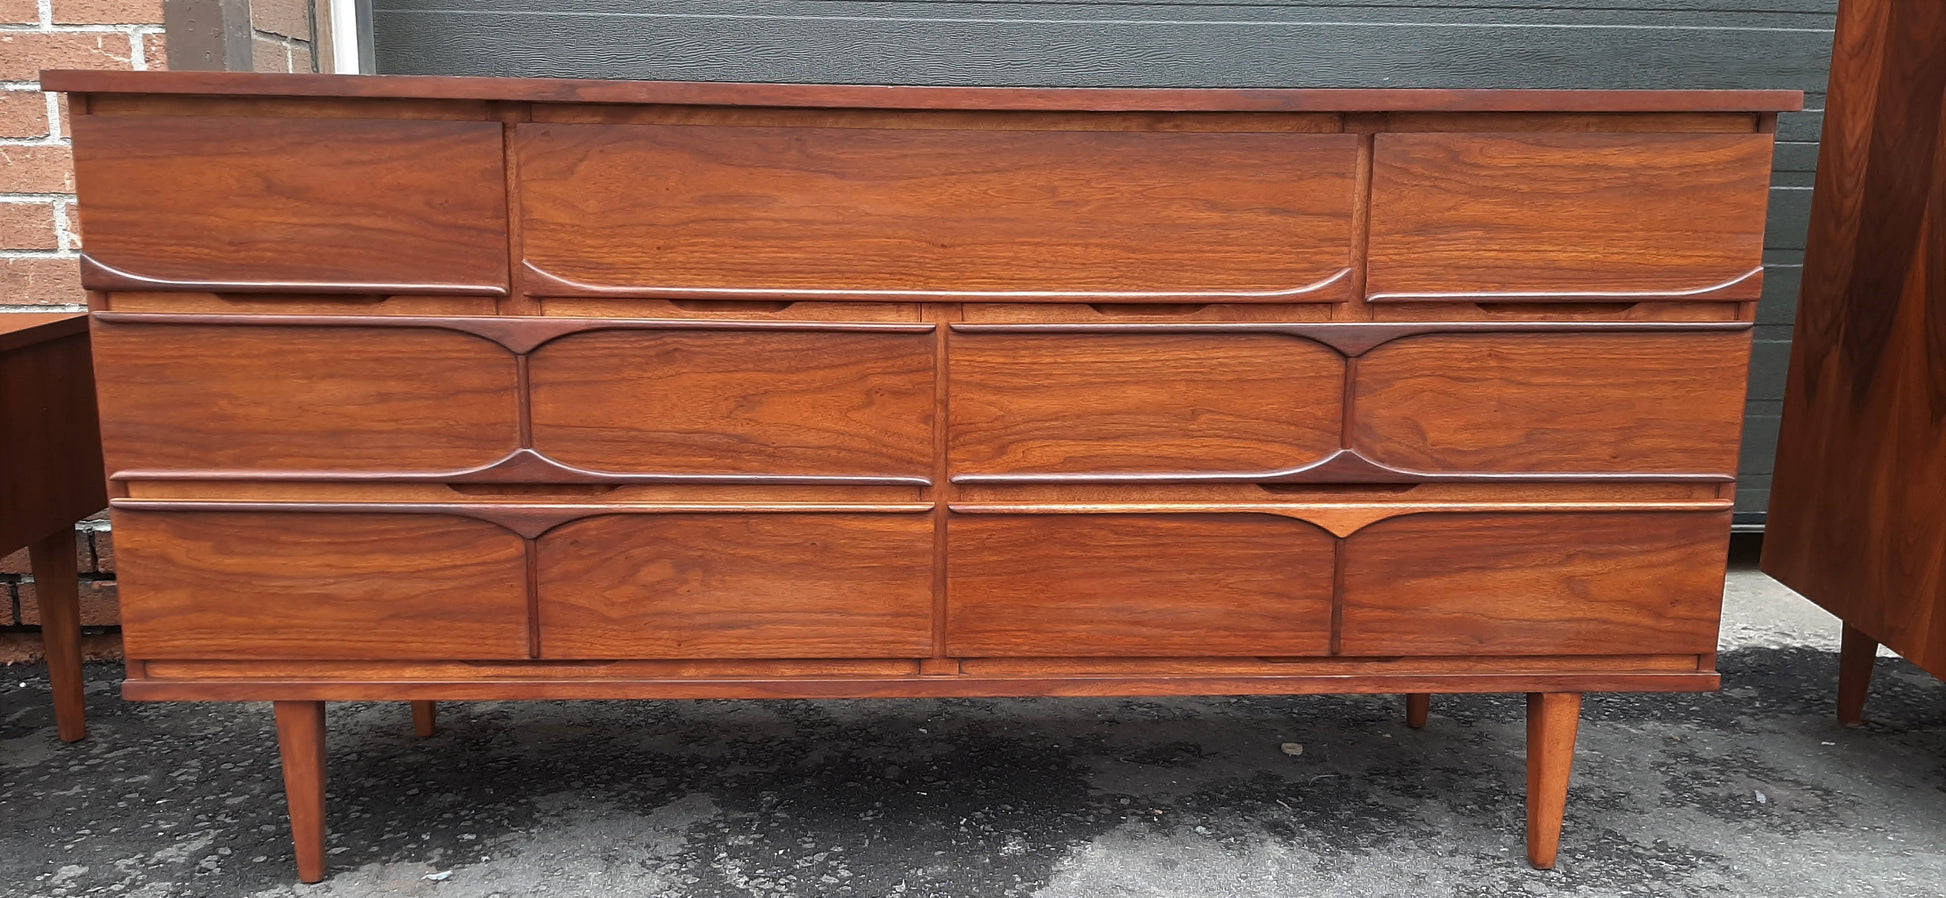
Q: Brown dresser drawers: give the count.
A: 7